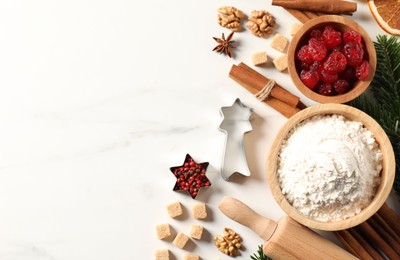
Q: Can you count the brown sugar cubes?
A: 11